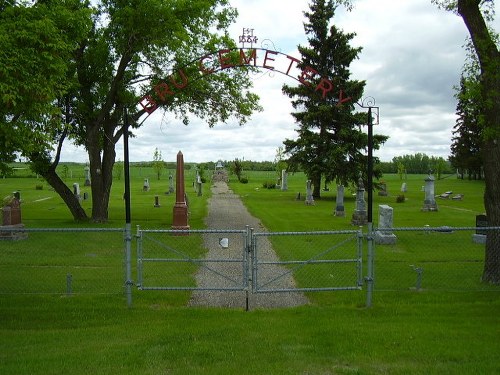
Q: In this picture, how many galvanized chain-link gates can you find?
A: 2